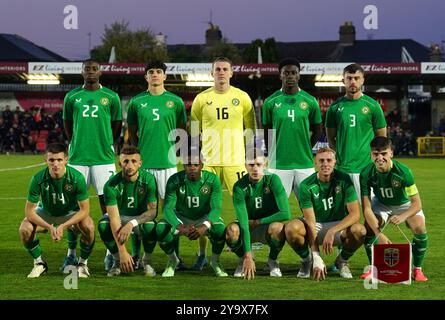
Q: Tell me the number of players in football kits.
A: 11